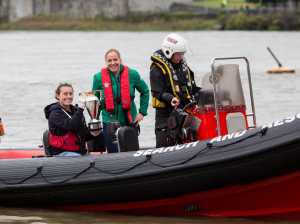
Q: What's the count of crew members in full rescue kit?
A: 1